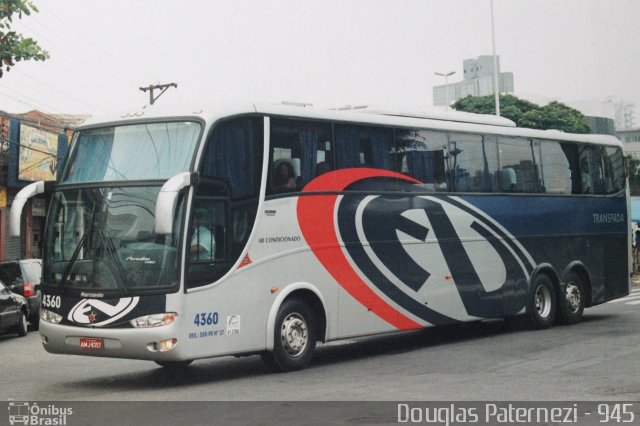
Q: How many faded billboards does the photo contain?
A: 1